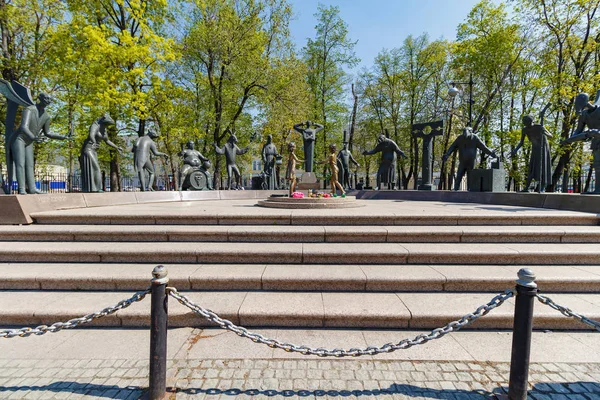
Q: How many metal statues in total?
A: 15